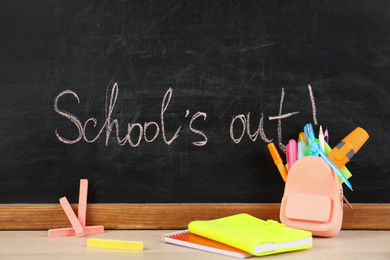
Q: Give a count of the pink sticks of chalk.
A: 3